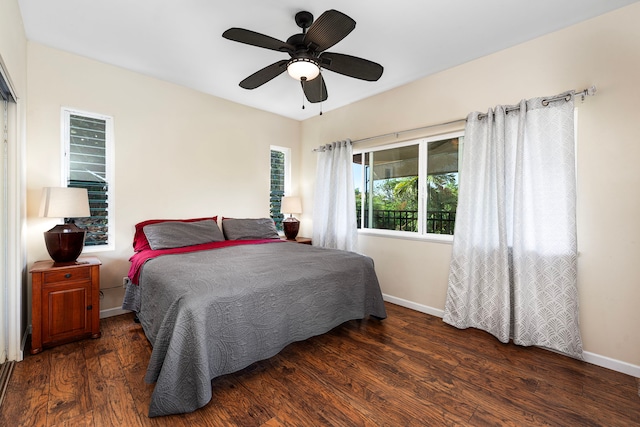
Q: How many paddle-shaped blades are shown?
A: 5